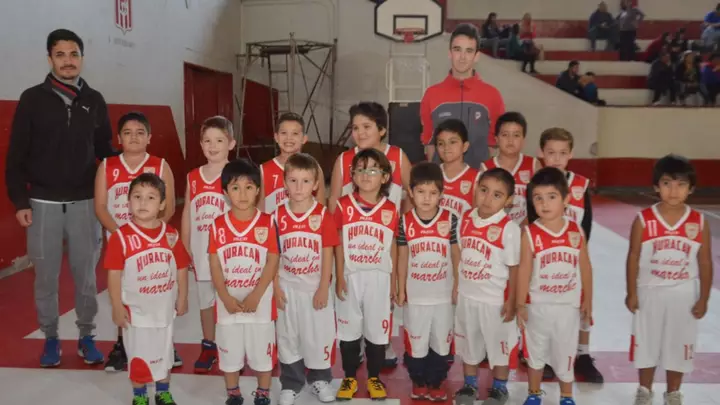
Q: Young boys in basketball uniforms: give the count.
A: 15